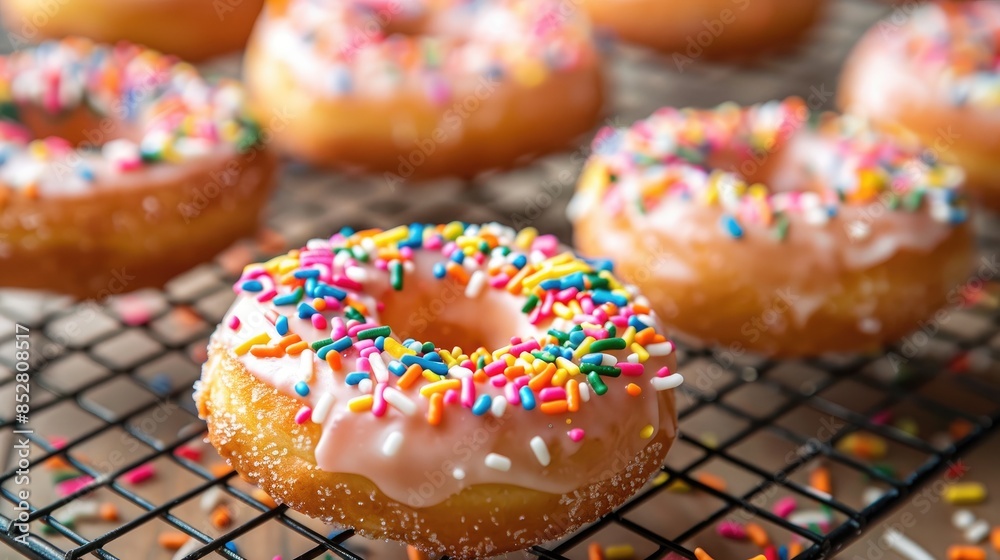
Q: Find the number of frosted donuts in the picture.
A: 5